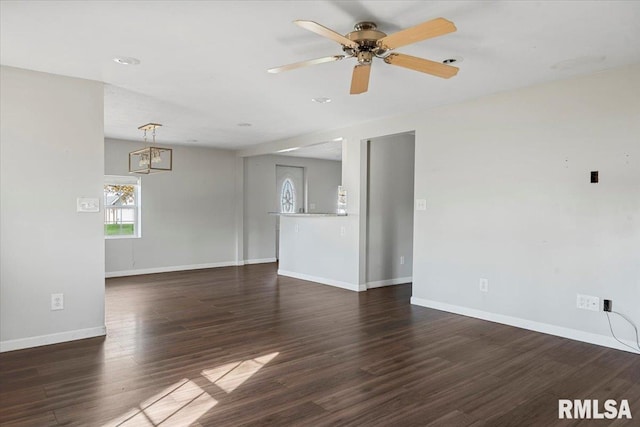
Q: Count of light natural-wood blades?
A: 5